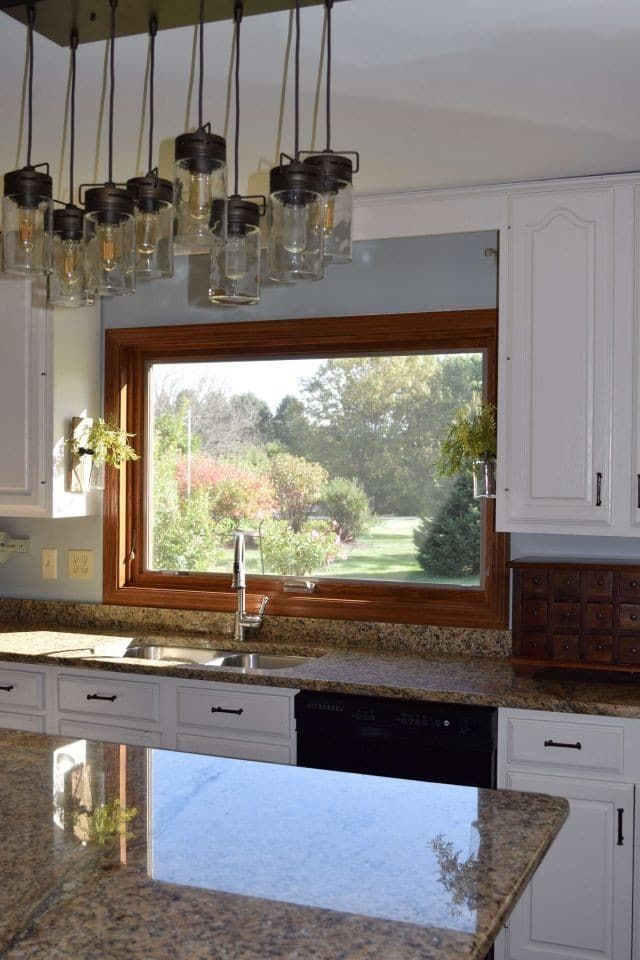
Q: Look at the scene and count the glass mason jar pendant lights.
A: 8